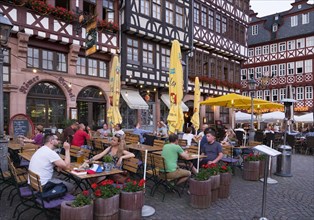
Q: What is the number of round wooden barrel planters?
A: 8